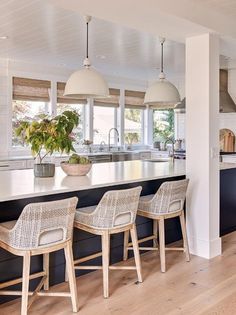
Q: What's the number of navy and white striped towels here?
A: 0